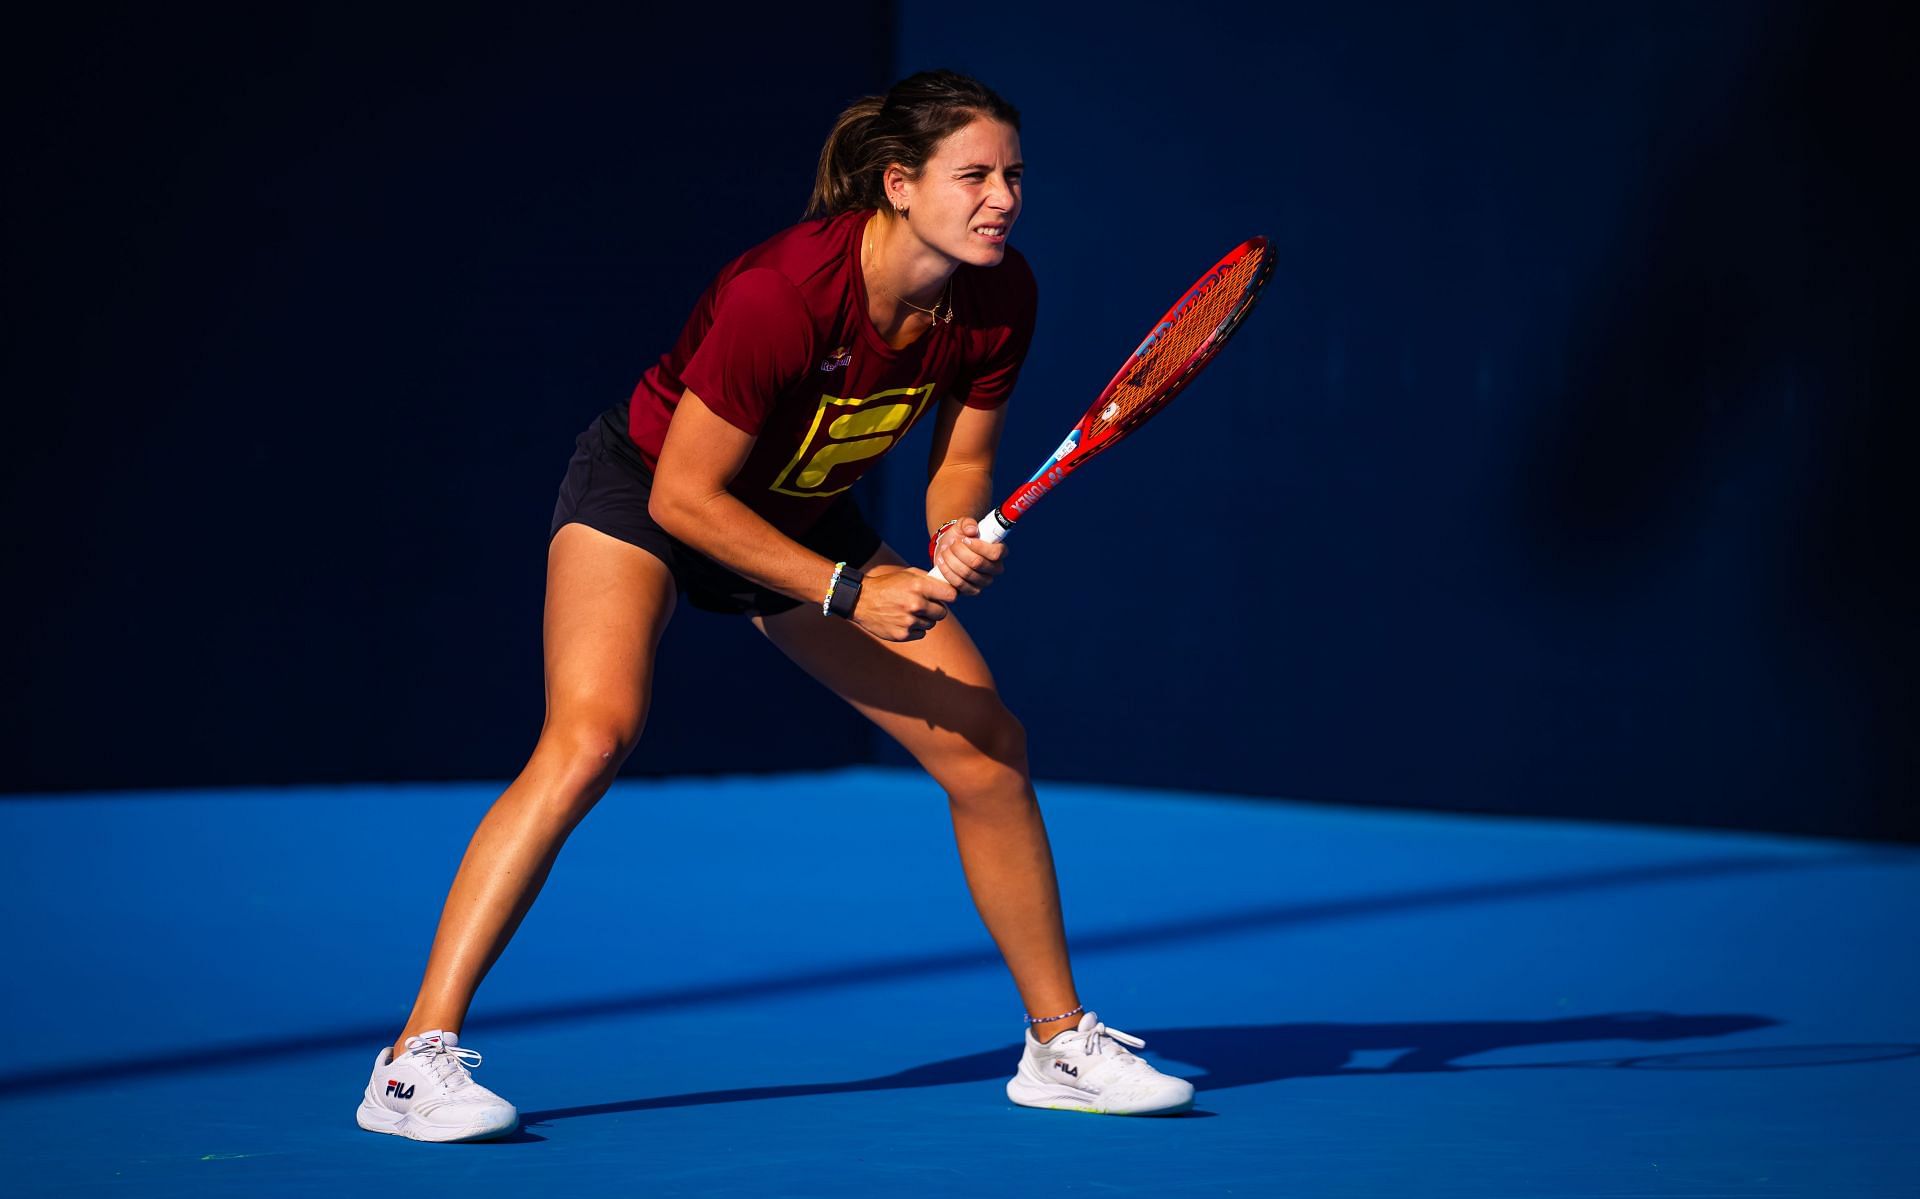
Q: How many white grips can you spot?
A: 1